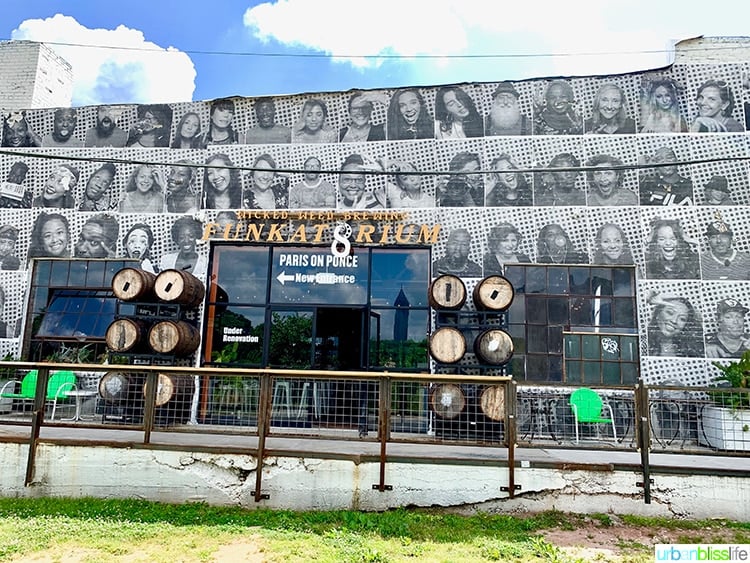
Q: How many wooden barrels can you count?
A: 12